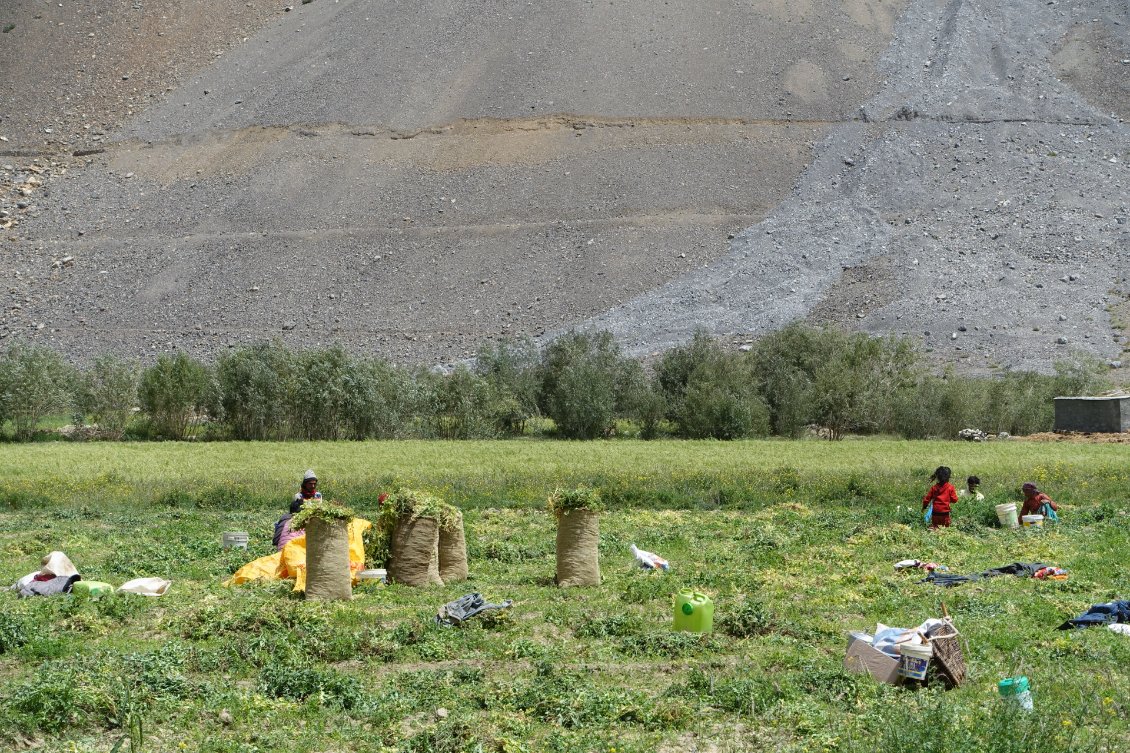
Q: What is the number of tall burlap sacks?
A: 4